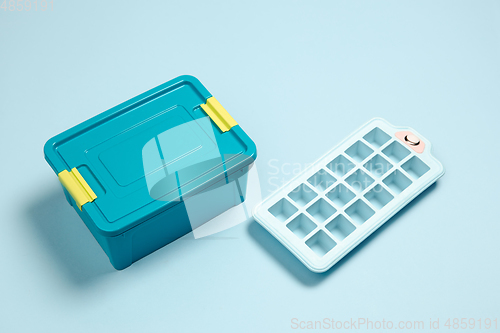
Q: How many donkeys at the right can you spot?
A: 0